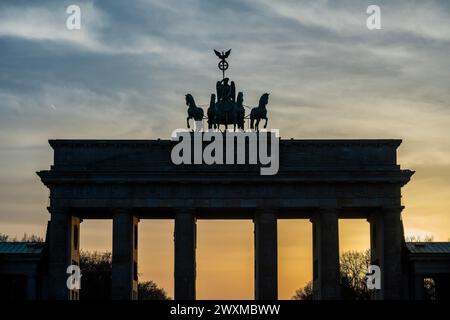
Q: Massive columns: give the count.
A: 6